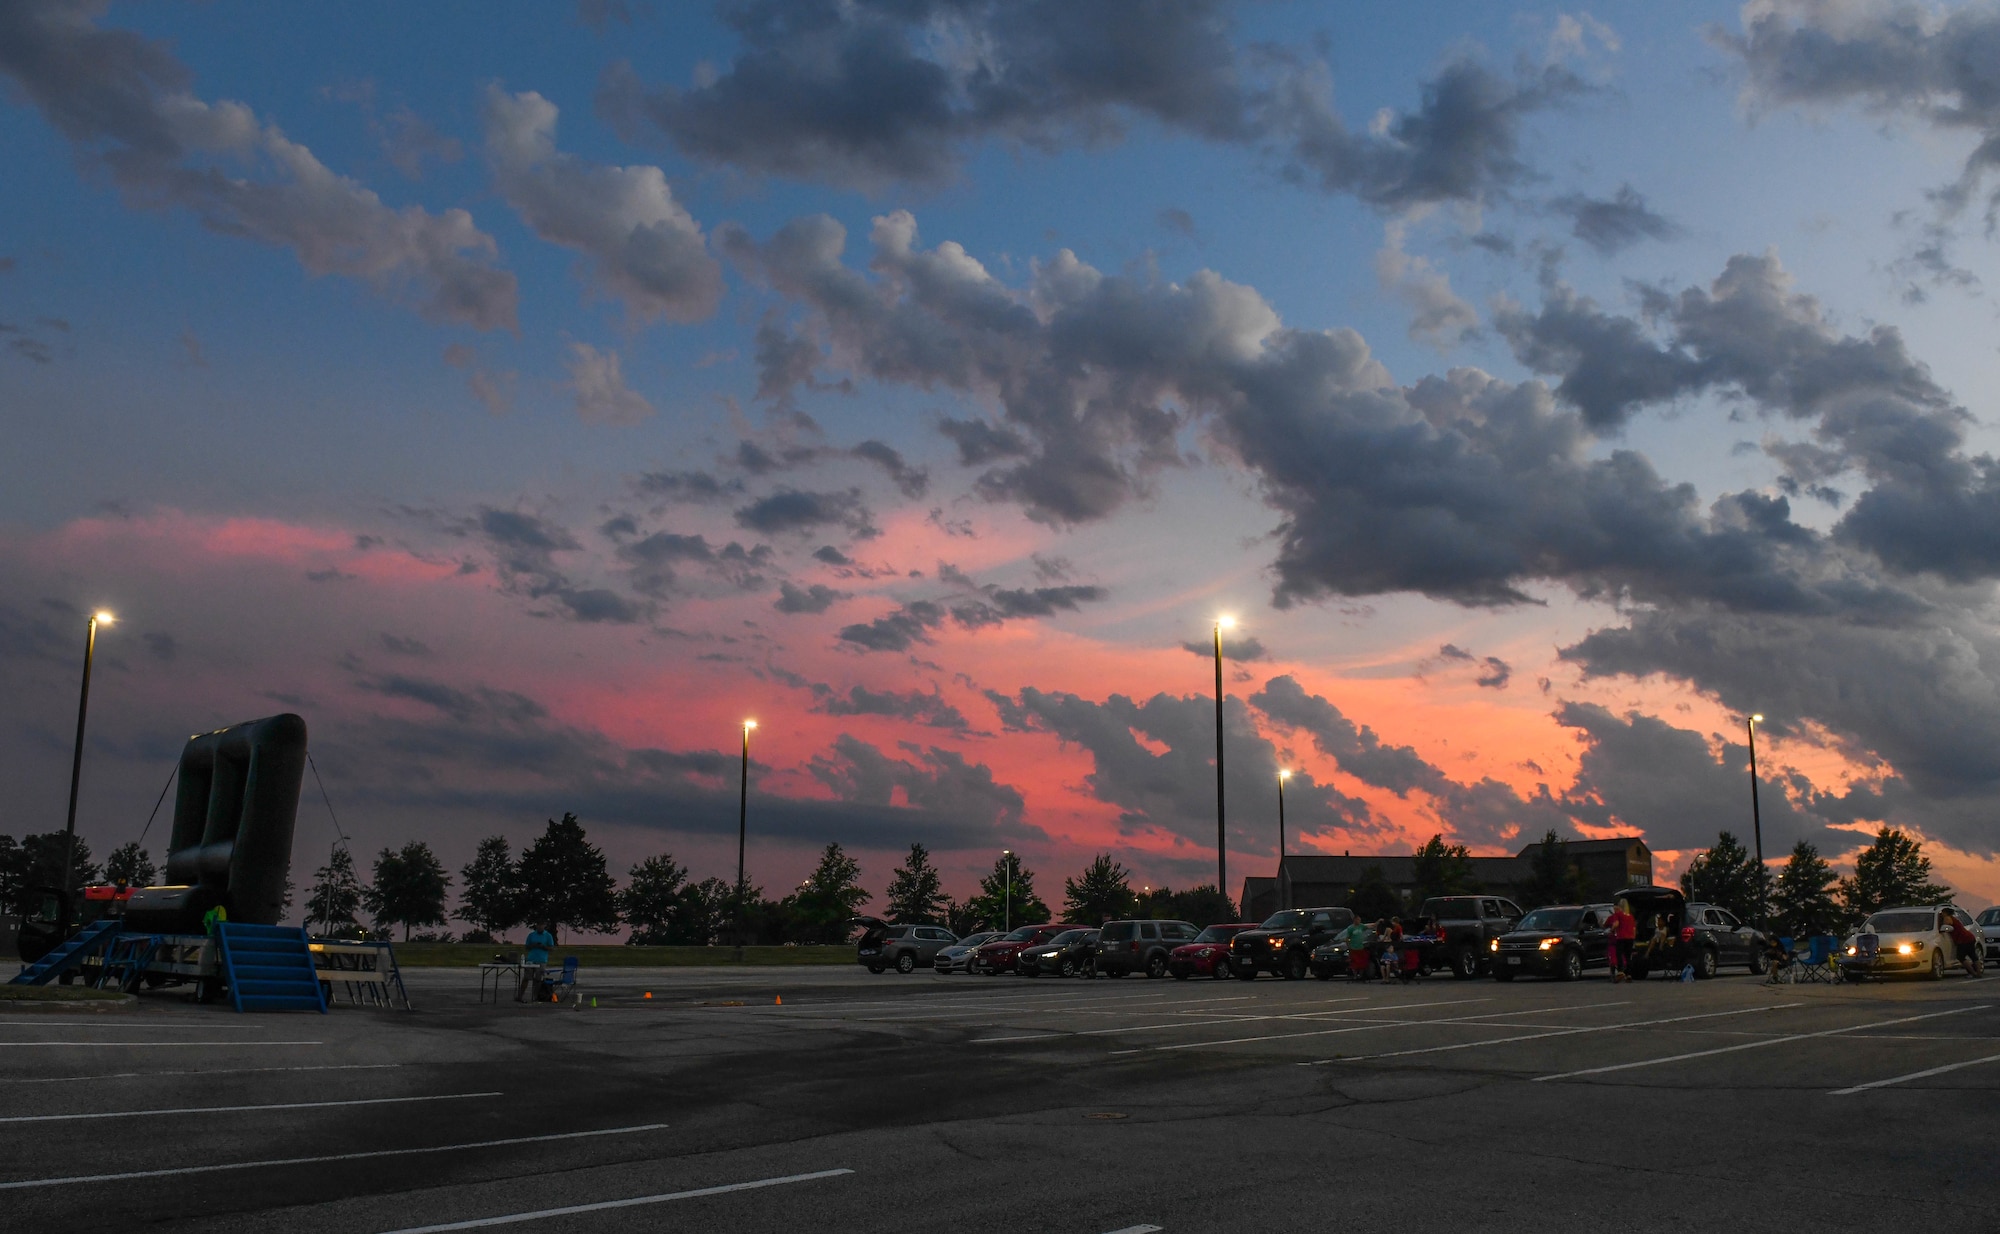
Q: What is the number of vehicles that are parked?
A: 13